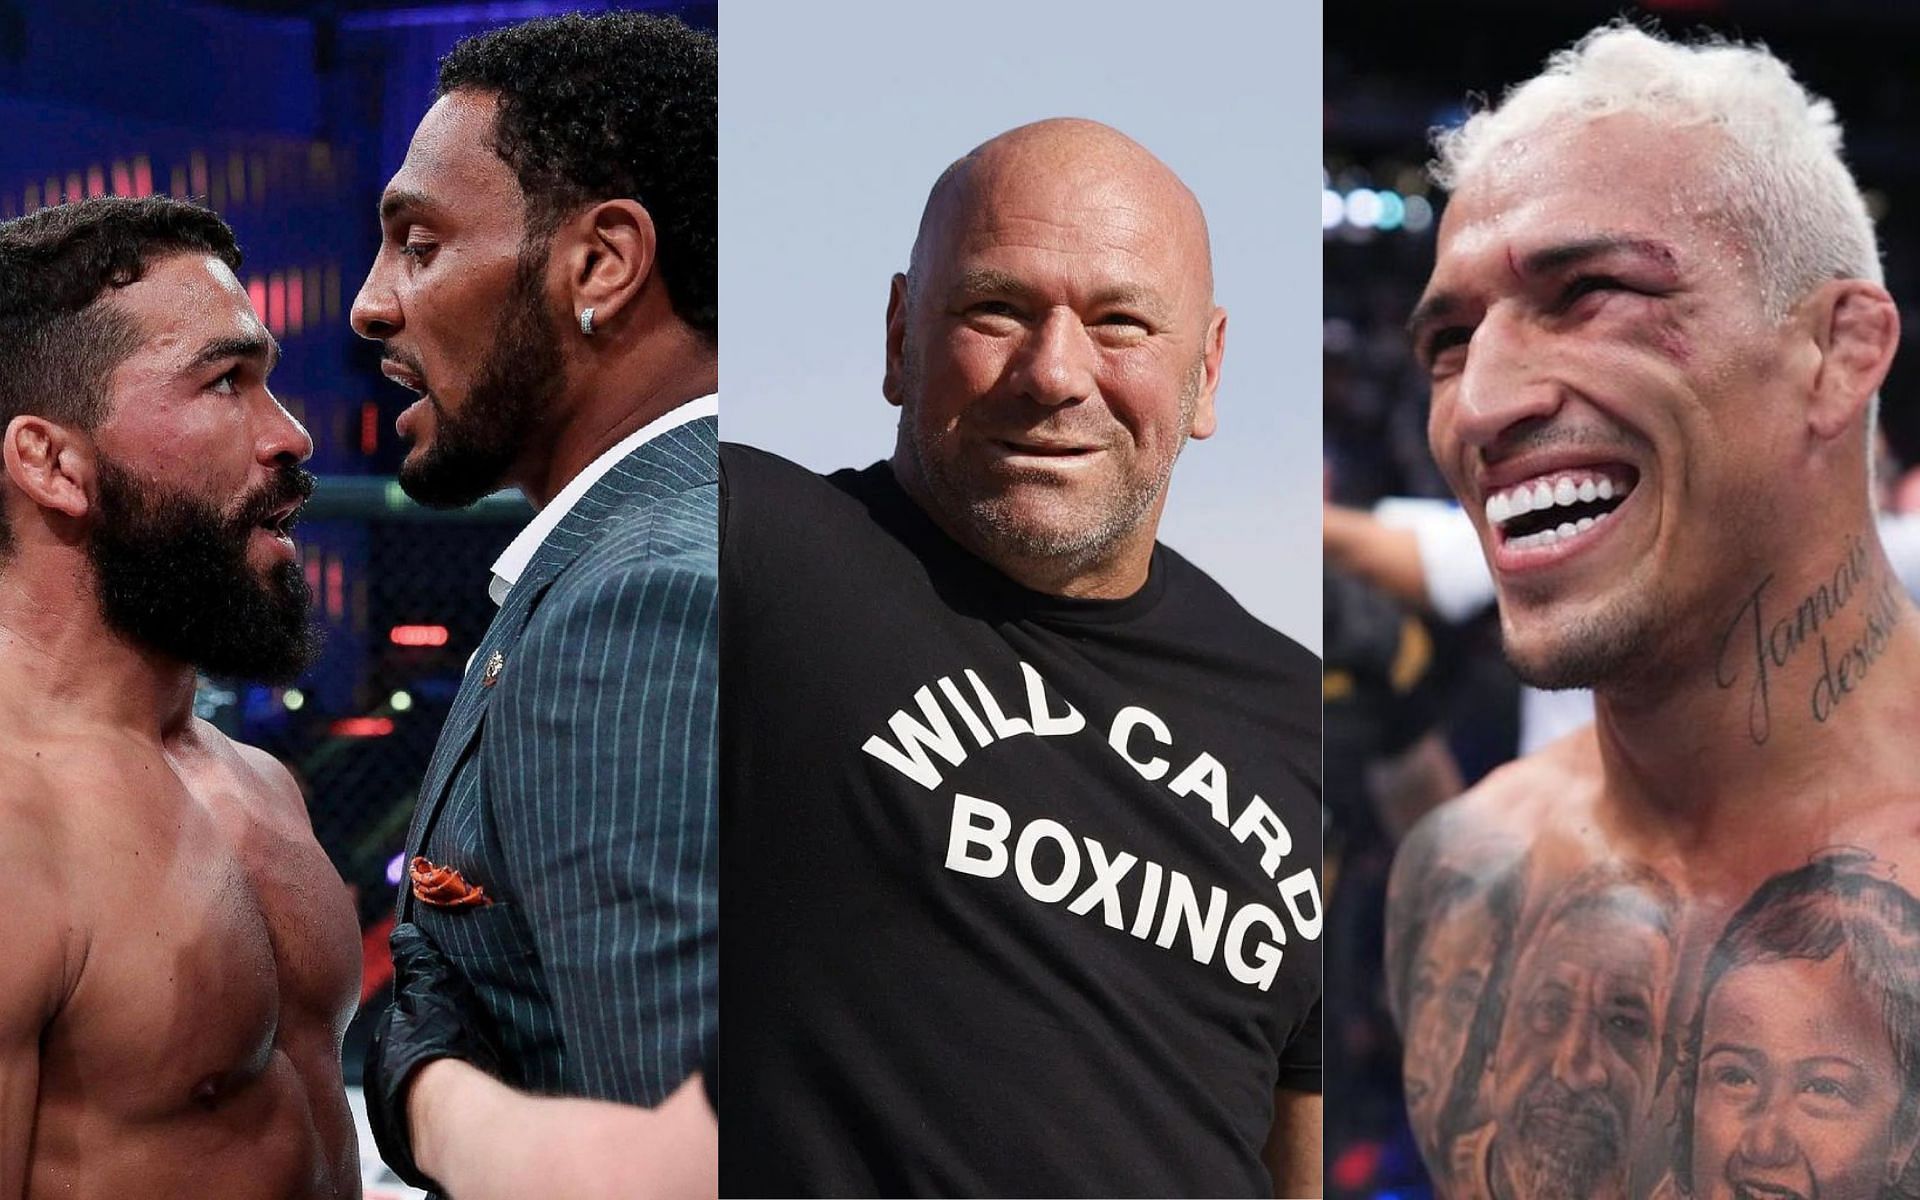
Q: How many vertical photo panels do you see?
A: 3